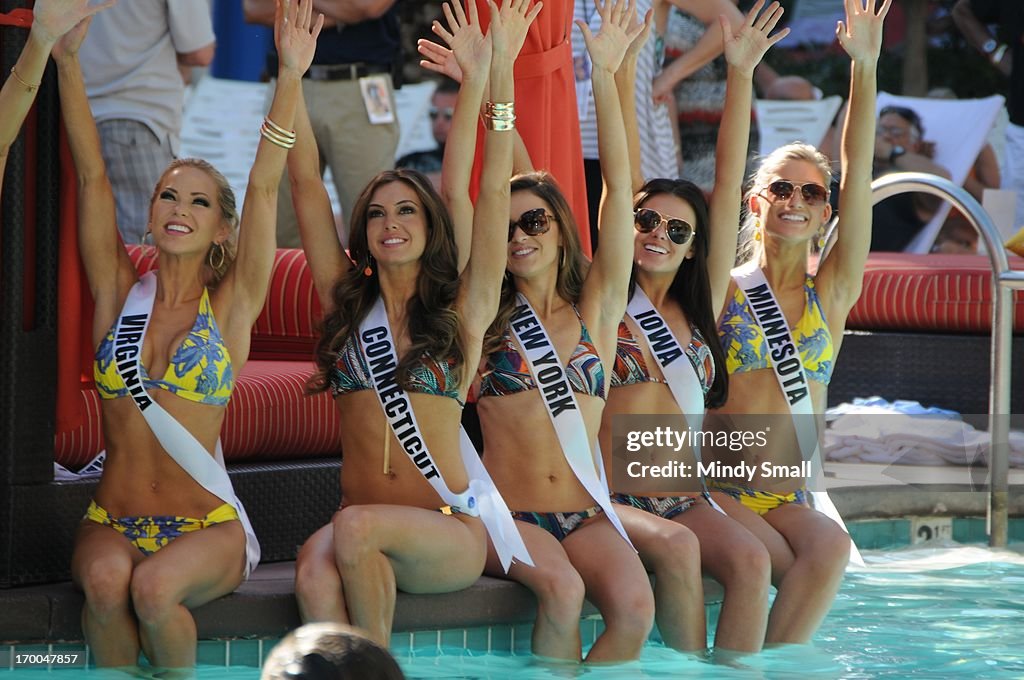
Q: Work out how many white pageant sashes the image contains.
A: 5